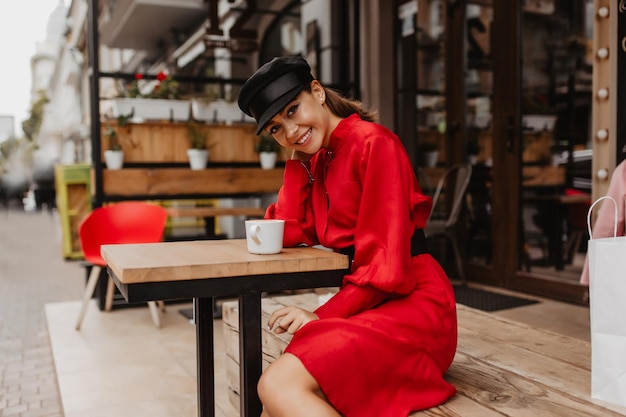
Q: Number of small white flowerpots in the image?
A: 3